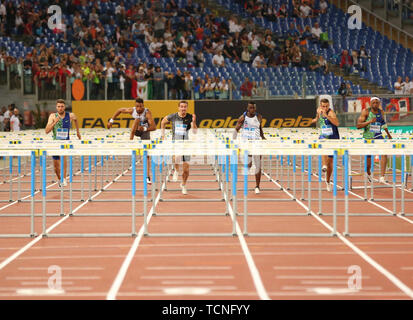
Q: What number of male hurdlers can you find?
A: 6